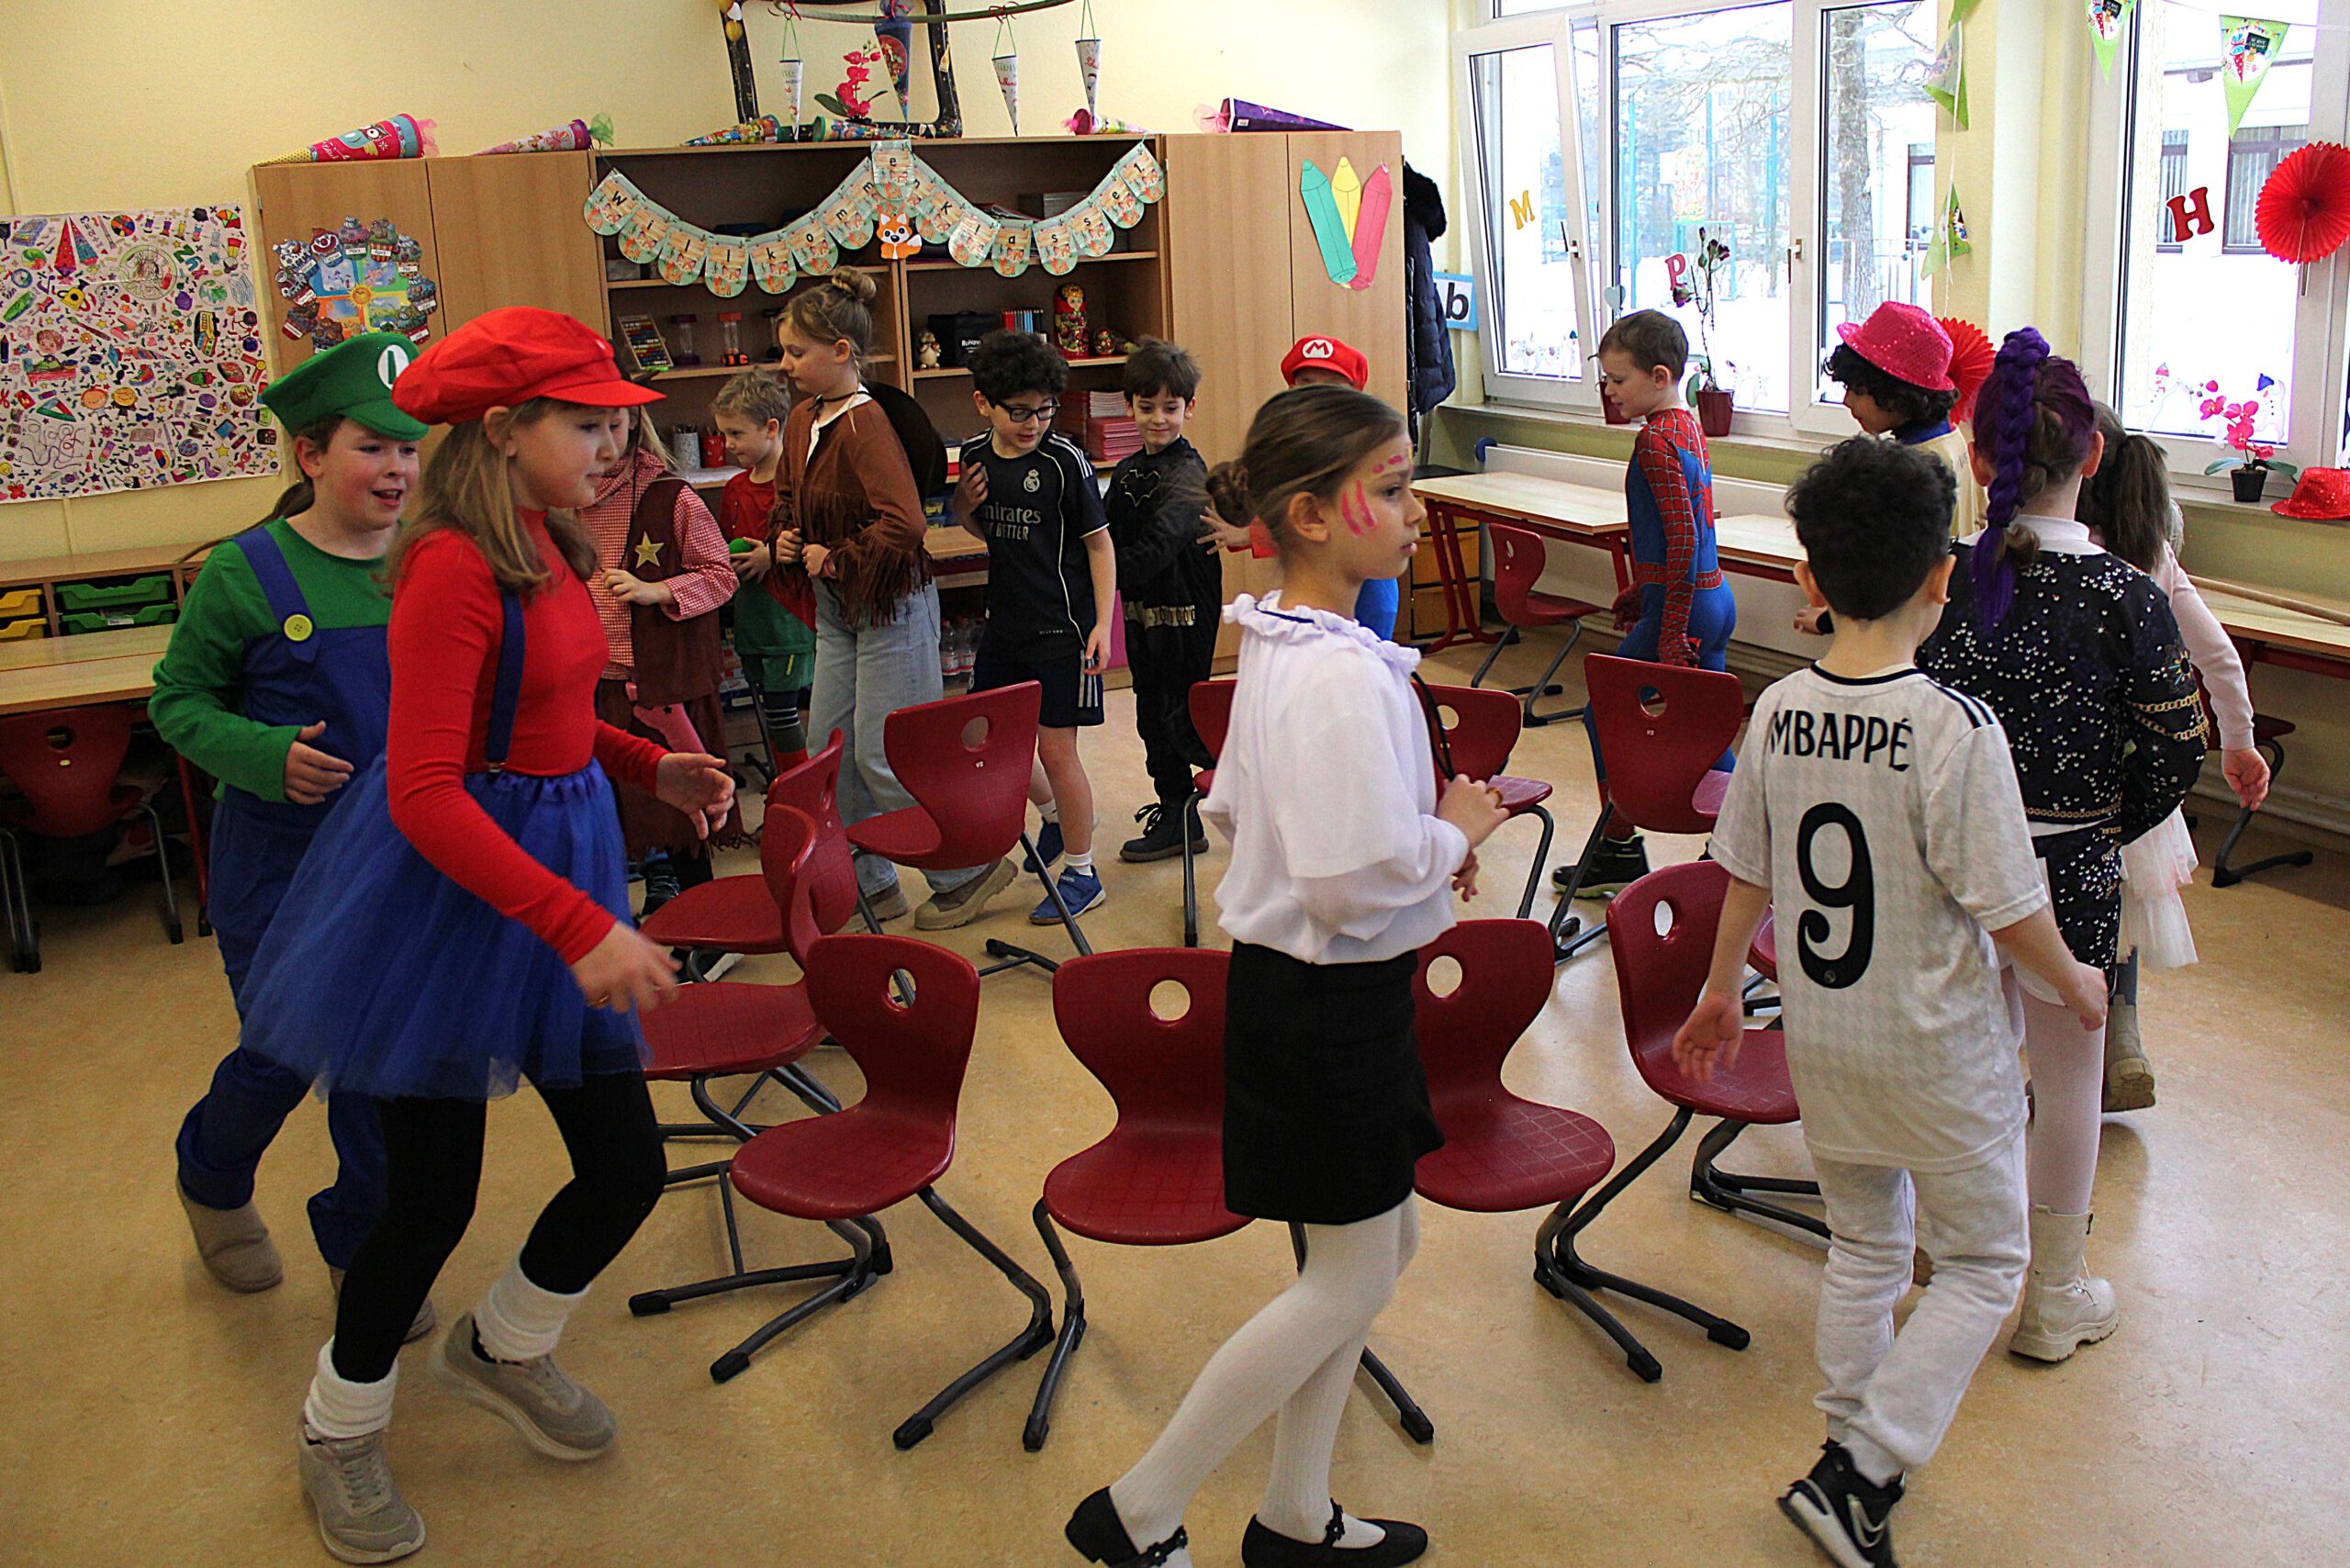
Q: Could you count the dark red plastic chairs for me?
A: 14